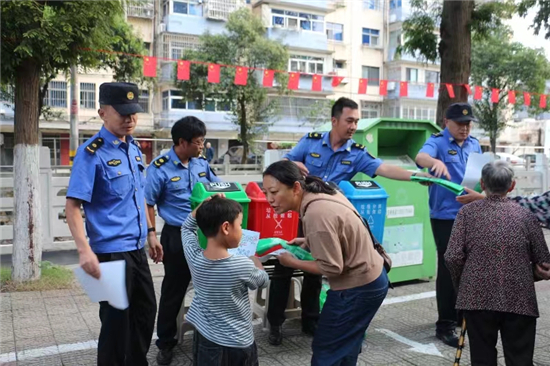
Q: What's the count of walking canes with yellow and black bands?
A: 1